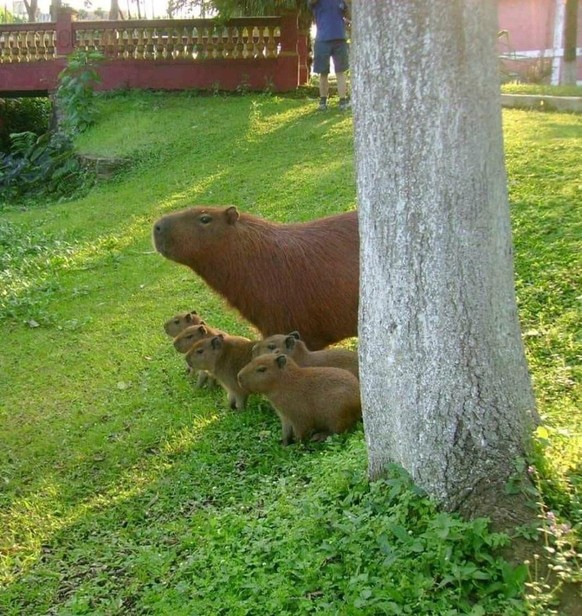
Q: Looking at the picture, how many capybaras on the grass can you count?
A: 6